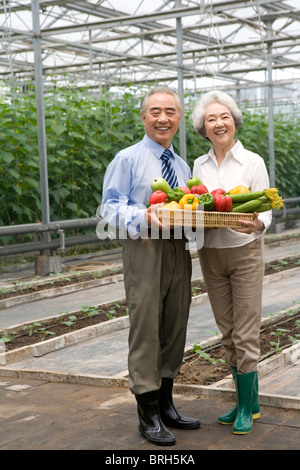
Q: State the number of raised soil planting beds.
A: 3